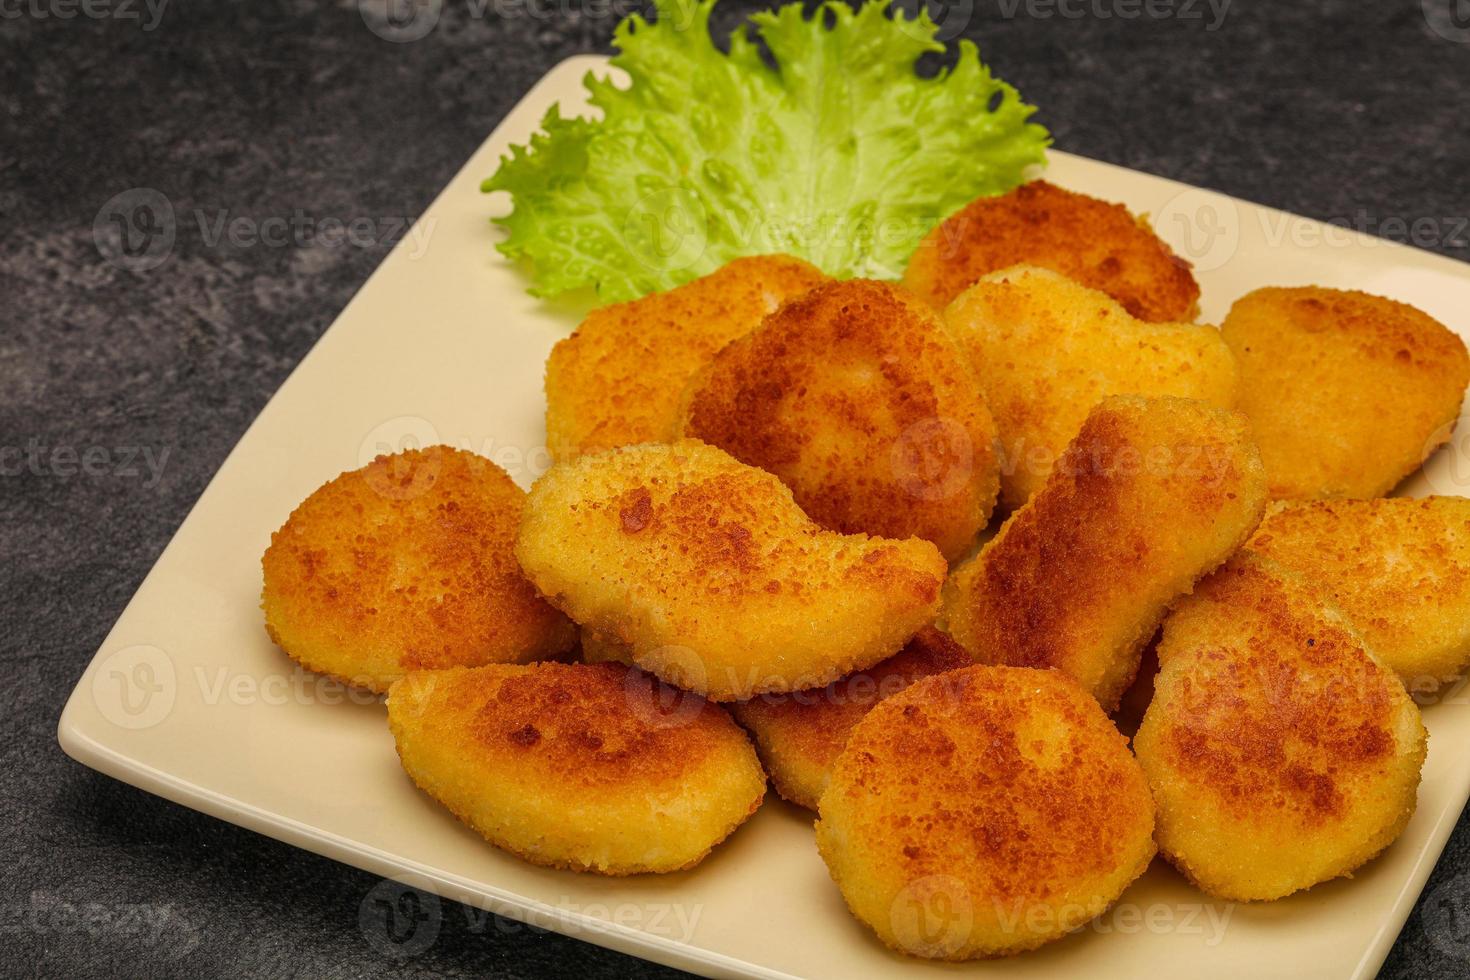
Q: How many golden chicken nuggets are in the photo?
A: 13